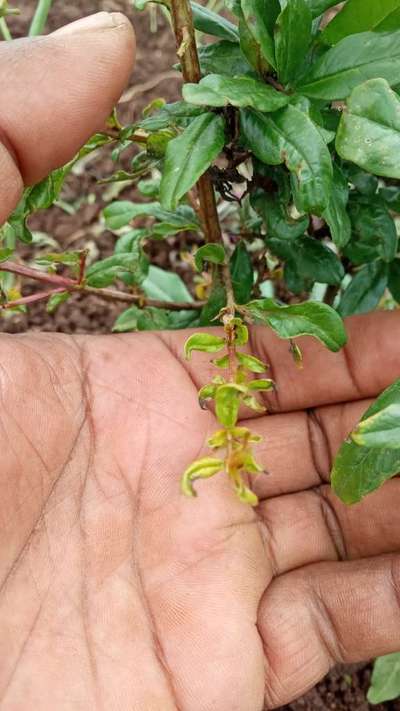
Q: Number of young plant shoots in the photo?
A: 1